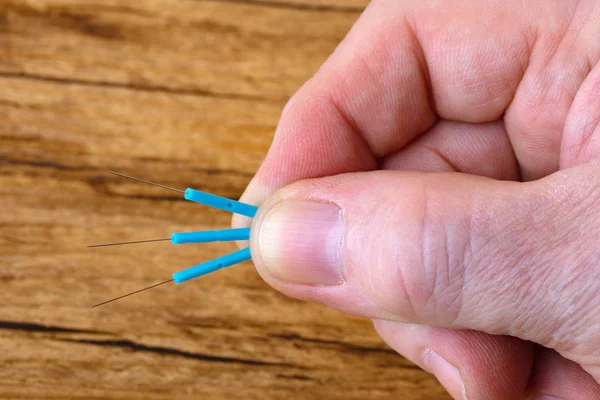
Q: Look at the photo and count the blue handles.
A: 3